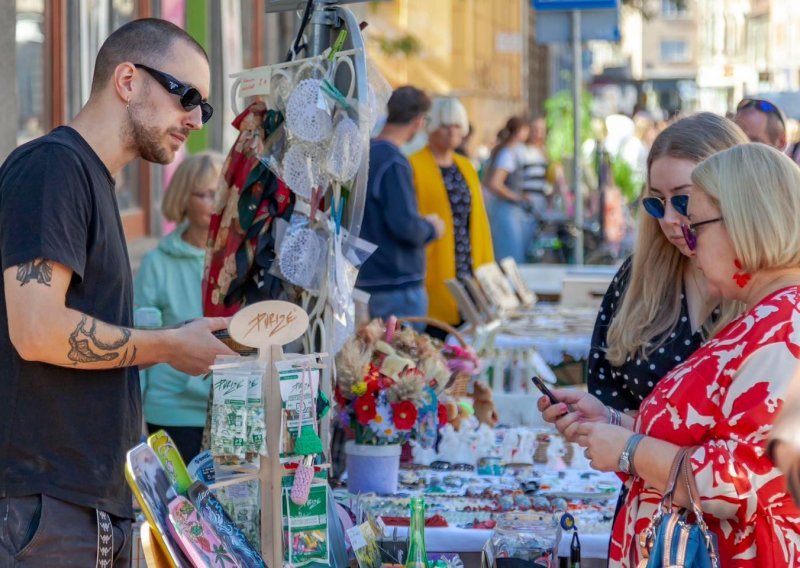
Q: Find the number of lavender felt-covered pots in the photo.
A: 1